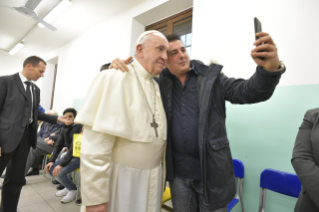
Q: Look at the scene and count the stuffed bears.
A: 0